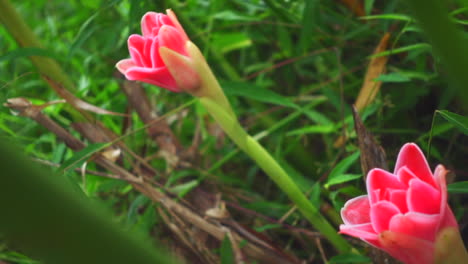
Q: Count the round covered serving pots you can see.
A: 0